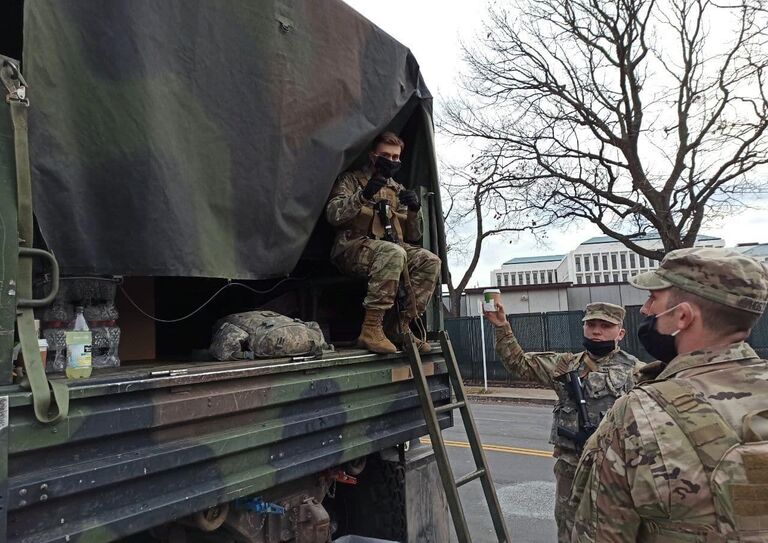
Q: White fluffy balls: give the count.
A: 0